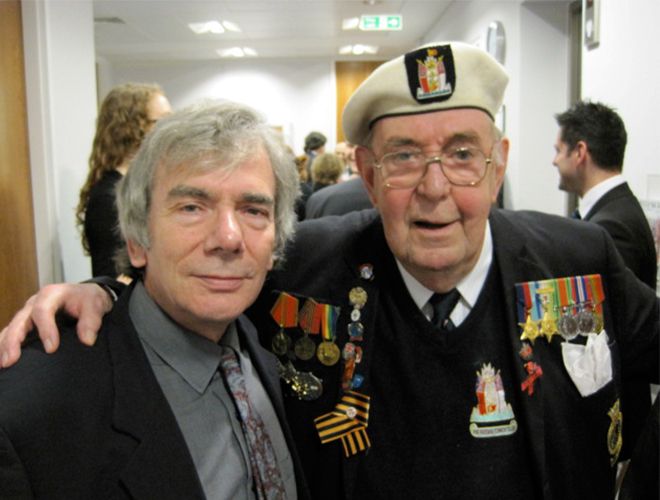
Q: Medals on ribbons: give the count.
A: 8